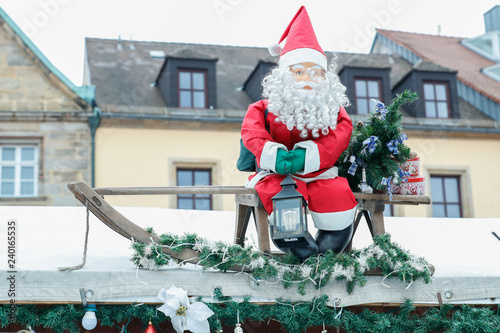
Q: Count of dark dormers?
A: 4